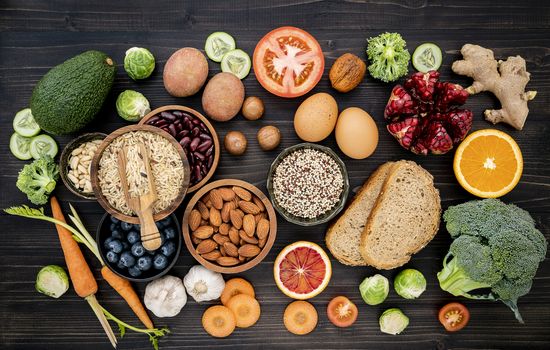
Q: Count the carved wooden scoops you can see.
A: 1